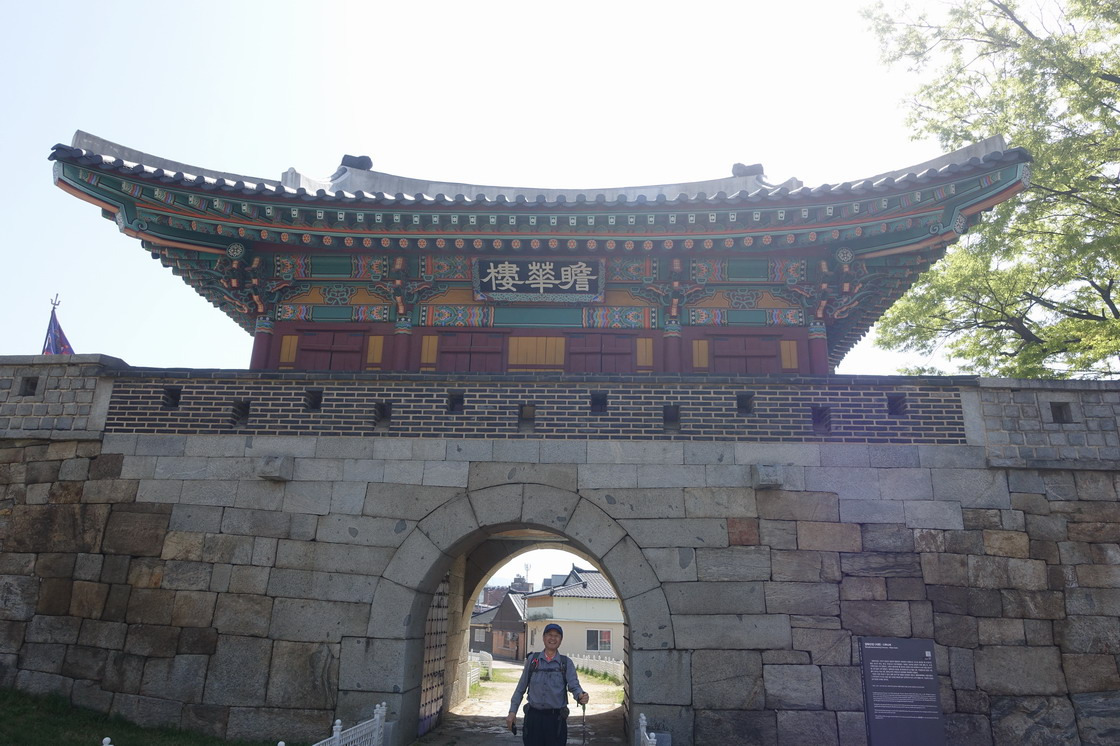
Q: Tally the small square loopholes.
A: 13